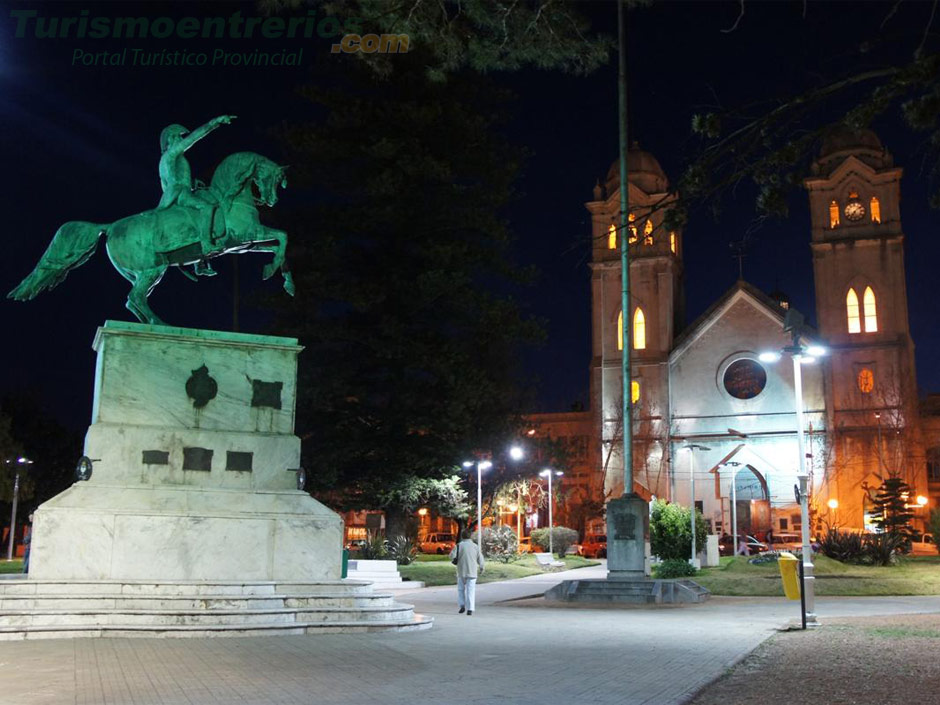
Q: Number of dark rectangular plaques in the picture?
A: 4